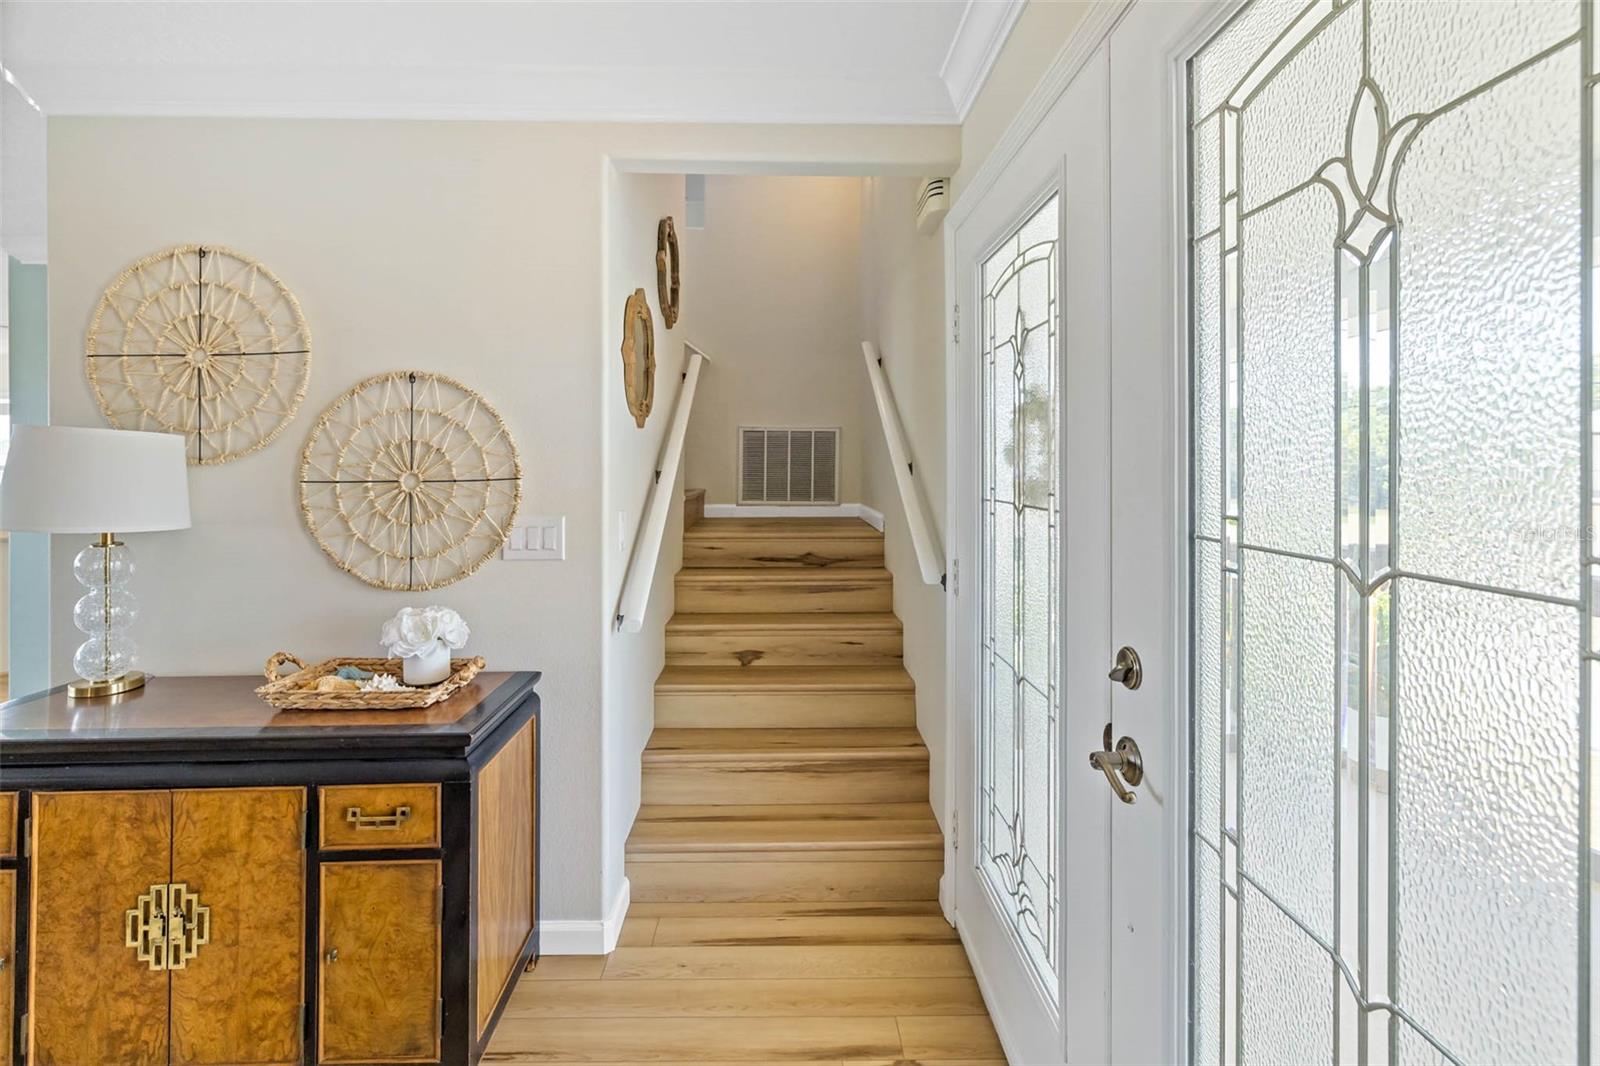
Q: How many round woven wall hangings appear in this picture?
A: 2